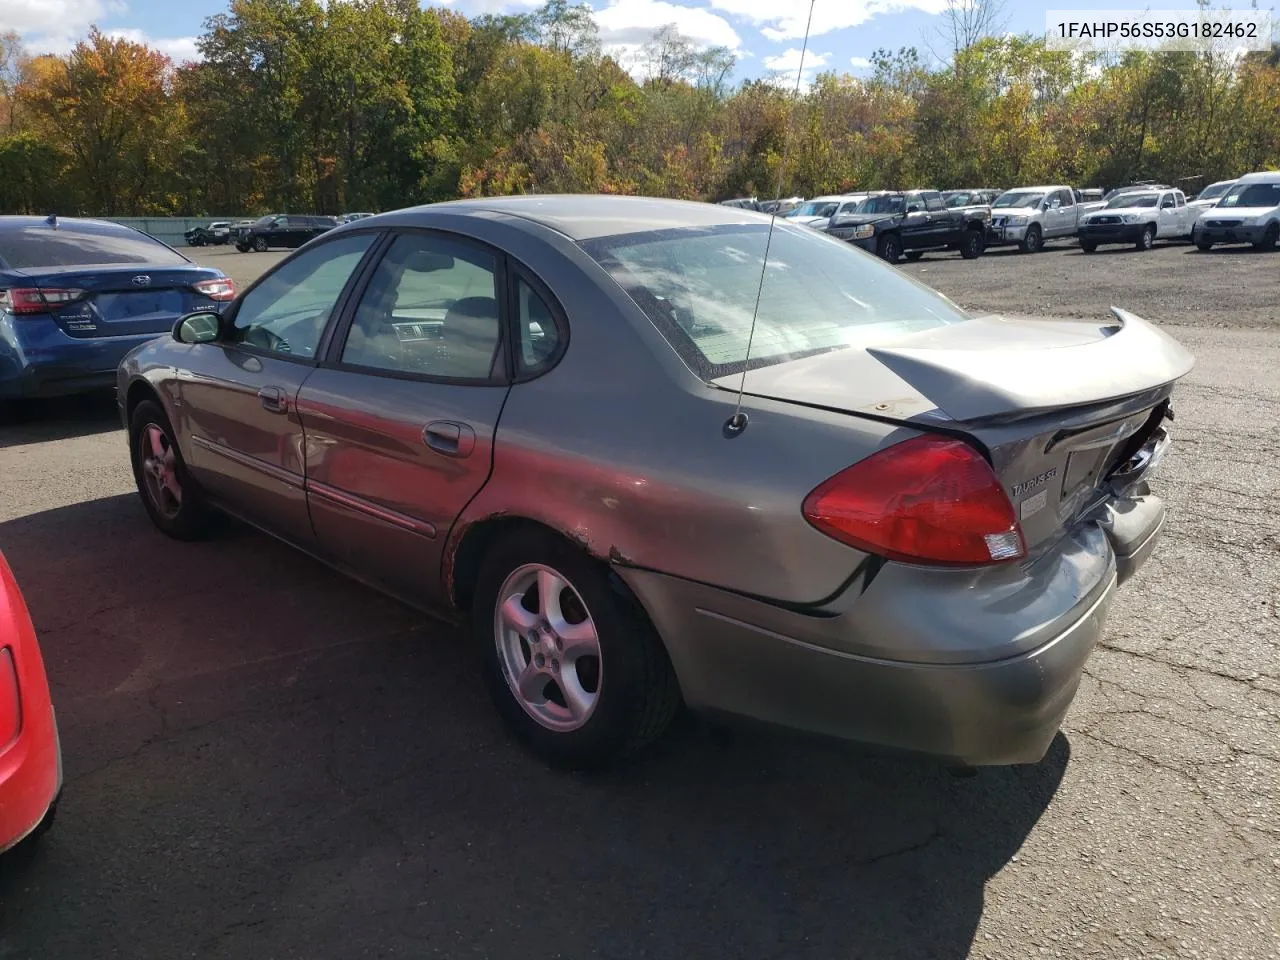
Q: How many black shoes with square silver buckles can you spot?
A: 0